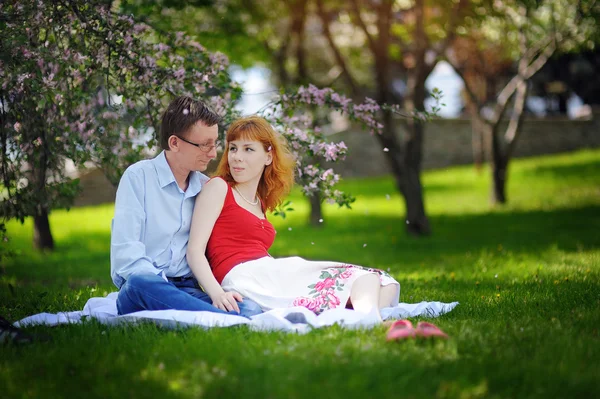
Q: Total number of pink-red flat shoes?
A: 2